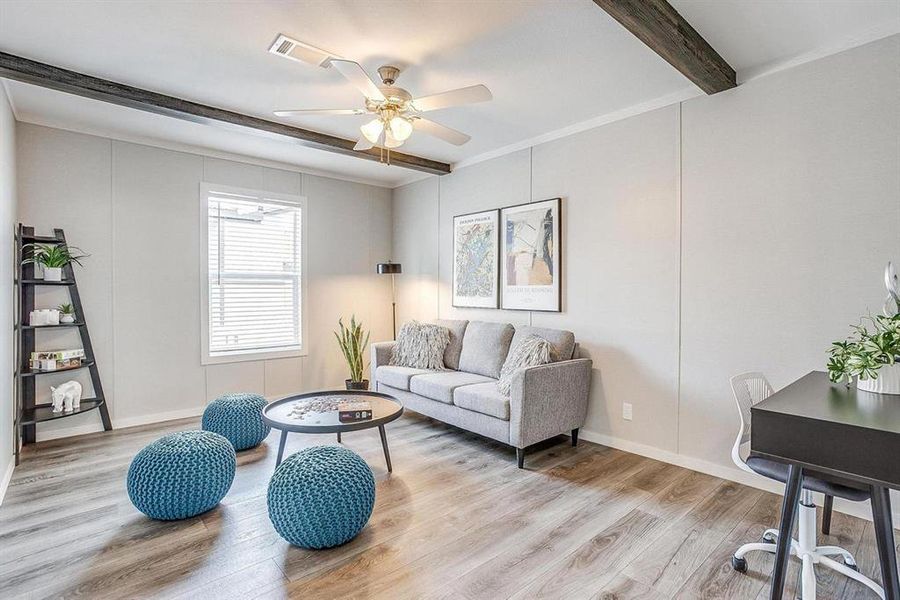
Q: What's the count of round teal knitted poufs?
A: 3